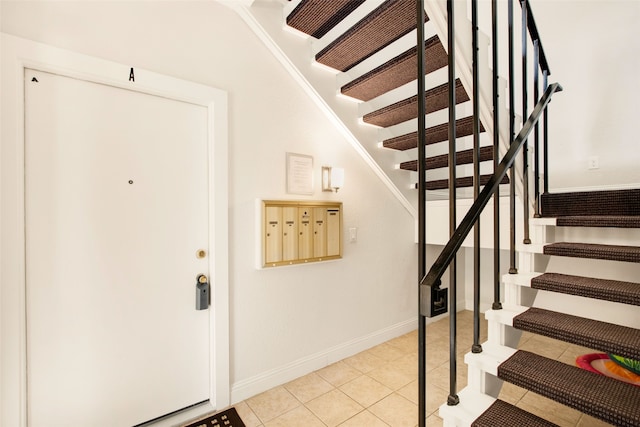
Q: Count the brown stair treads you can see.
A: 13